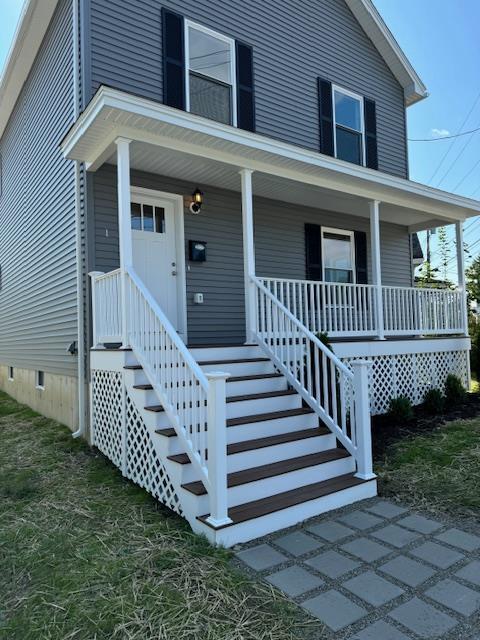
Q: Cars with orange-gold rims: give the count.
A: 0